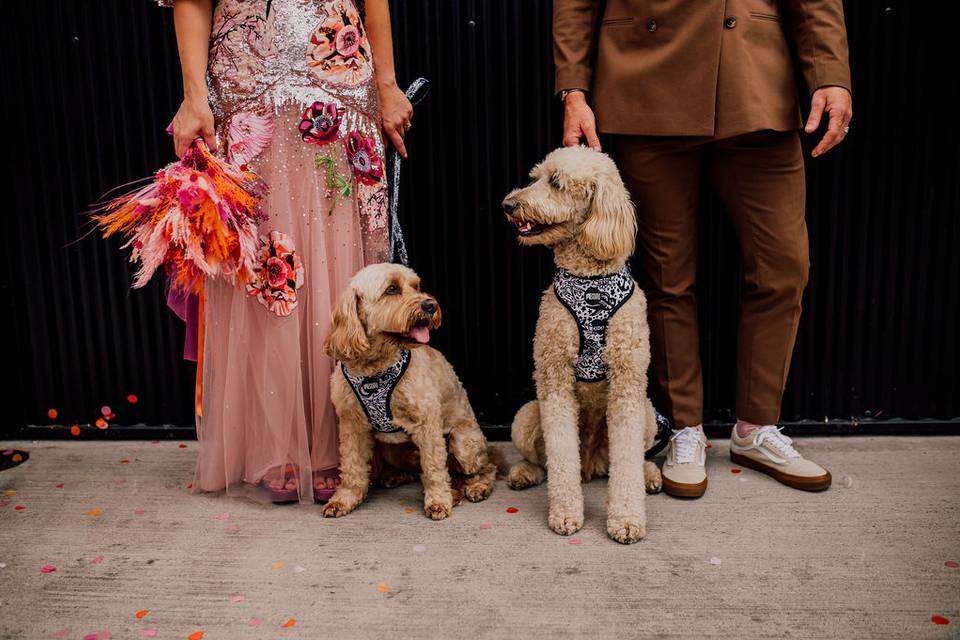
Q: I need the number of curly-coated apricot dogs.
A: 2